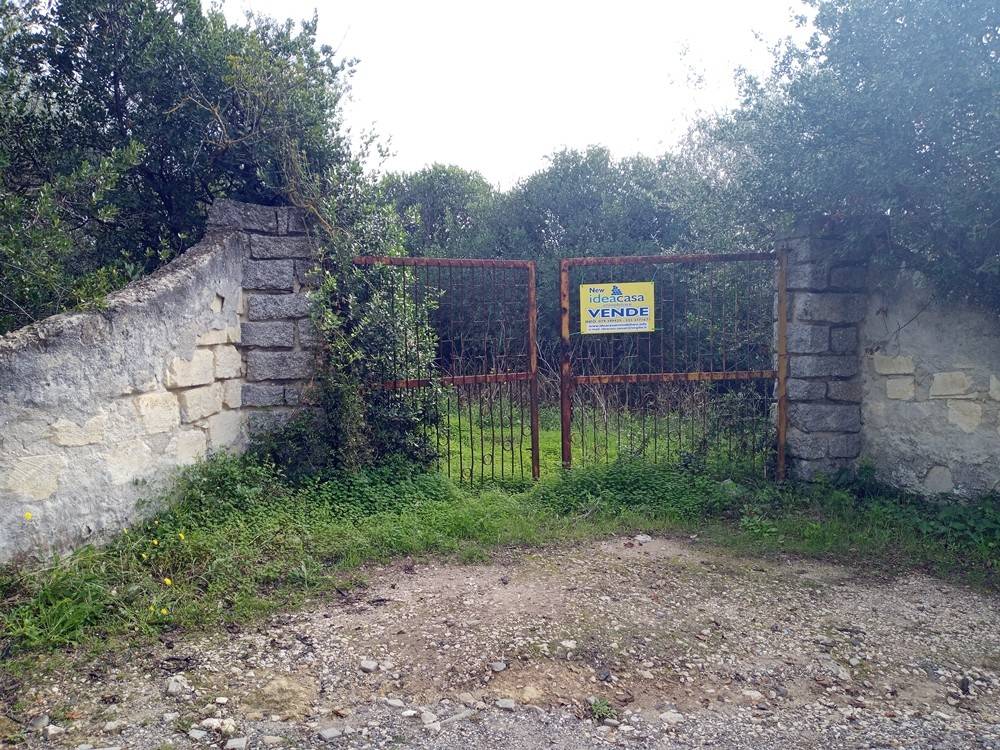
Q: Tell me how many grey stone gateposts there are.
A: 2